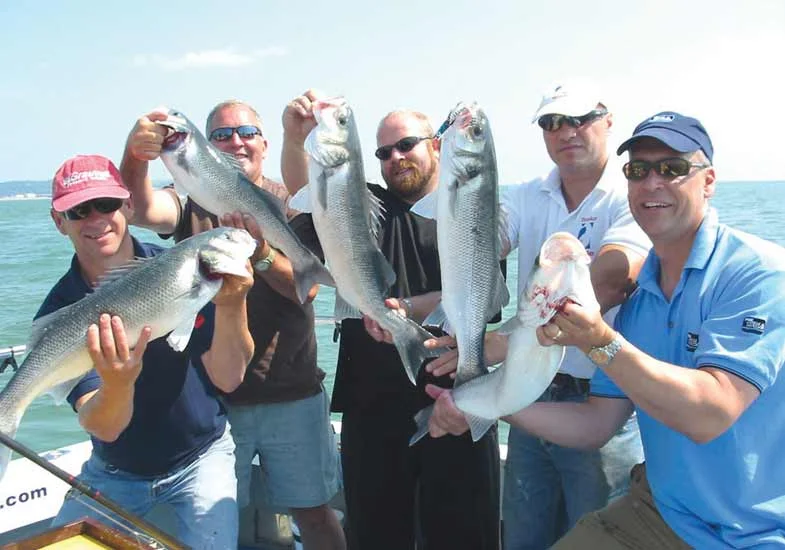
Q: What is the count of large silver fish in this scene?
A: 5